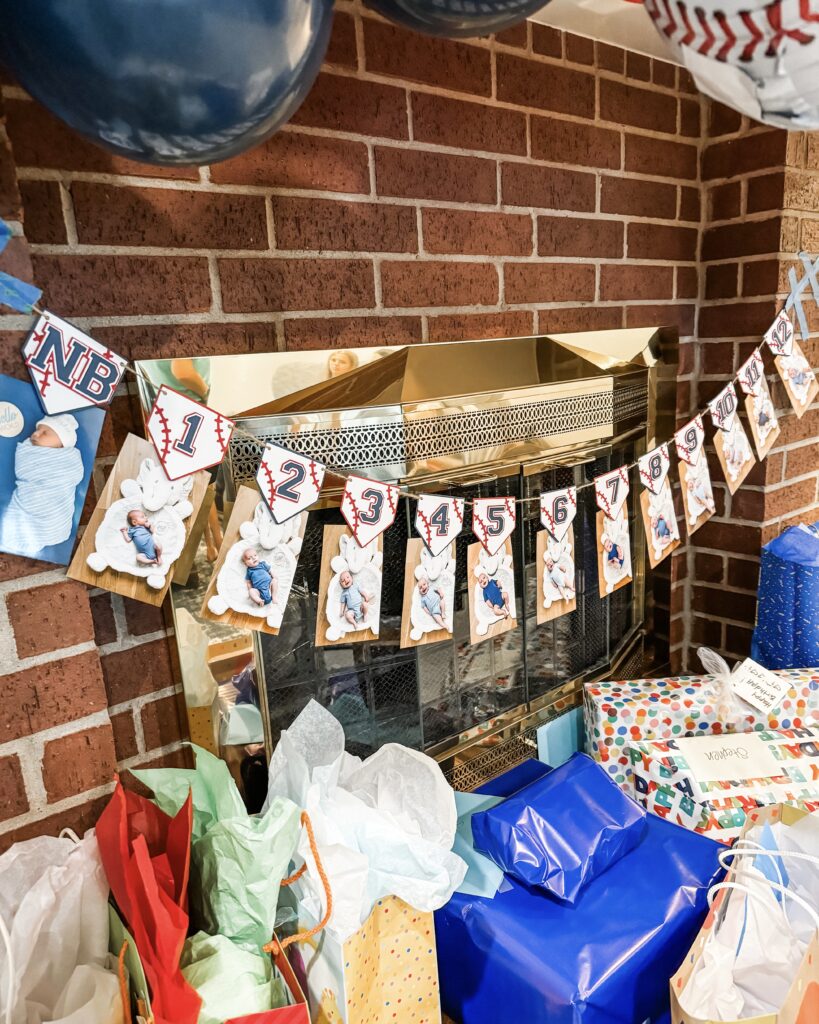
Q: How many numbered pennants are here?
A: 12